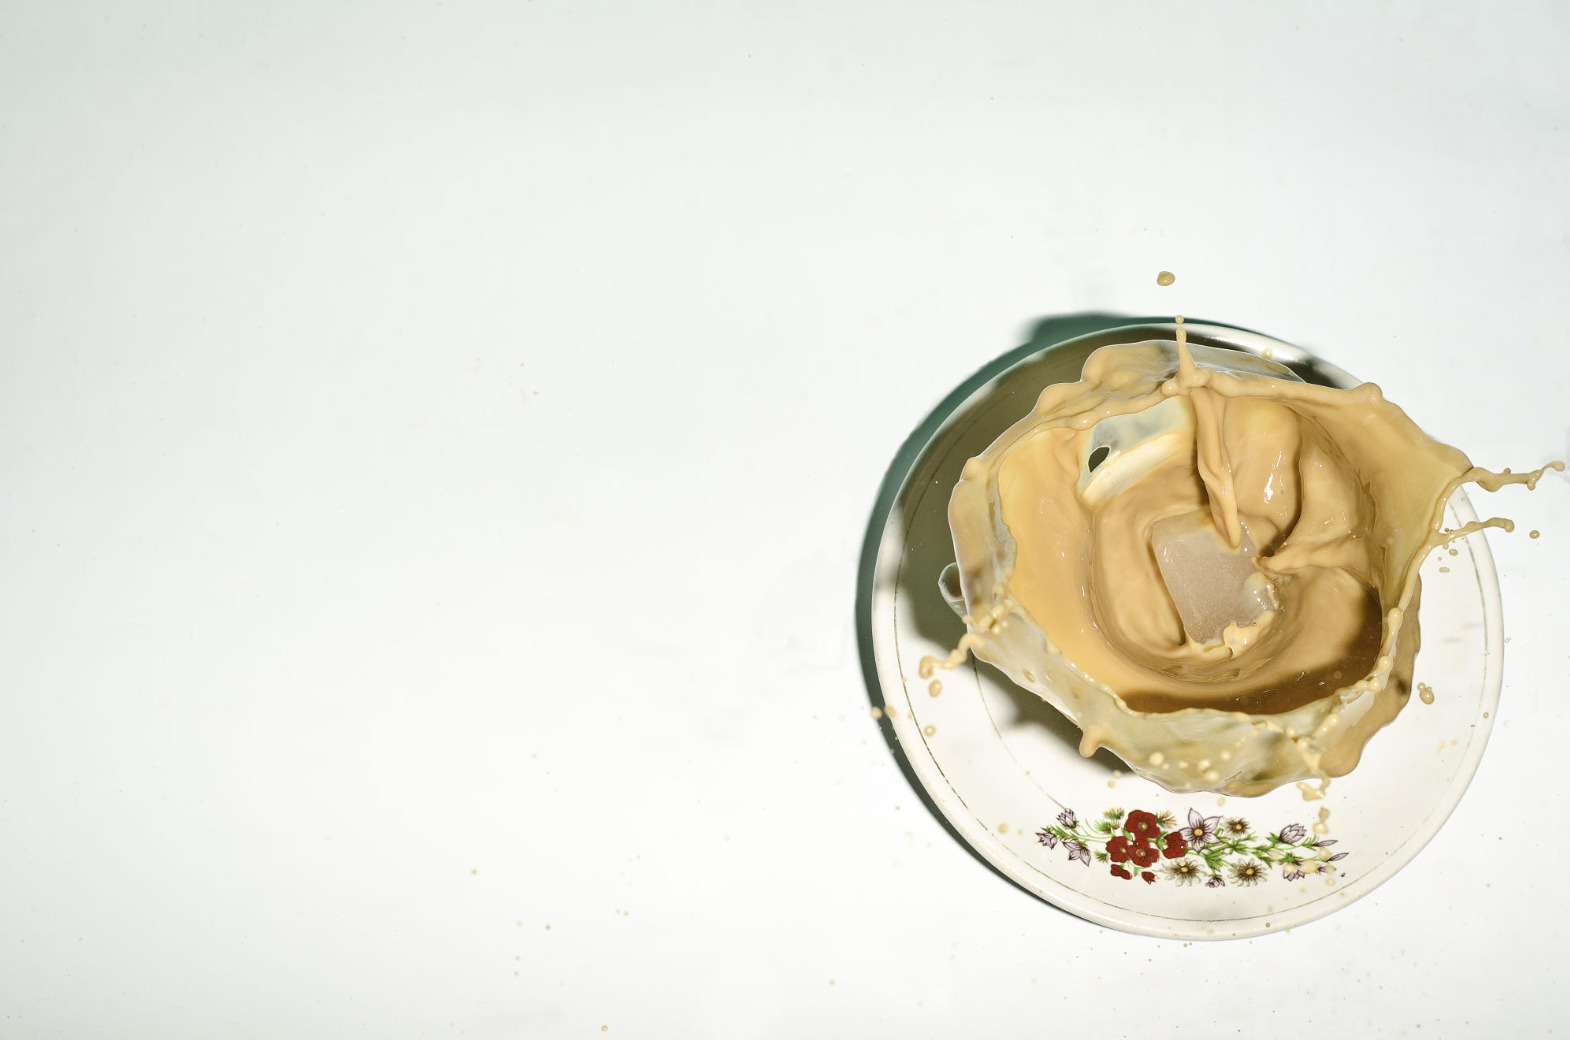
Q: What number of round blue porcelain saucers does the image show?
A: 0